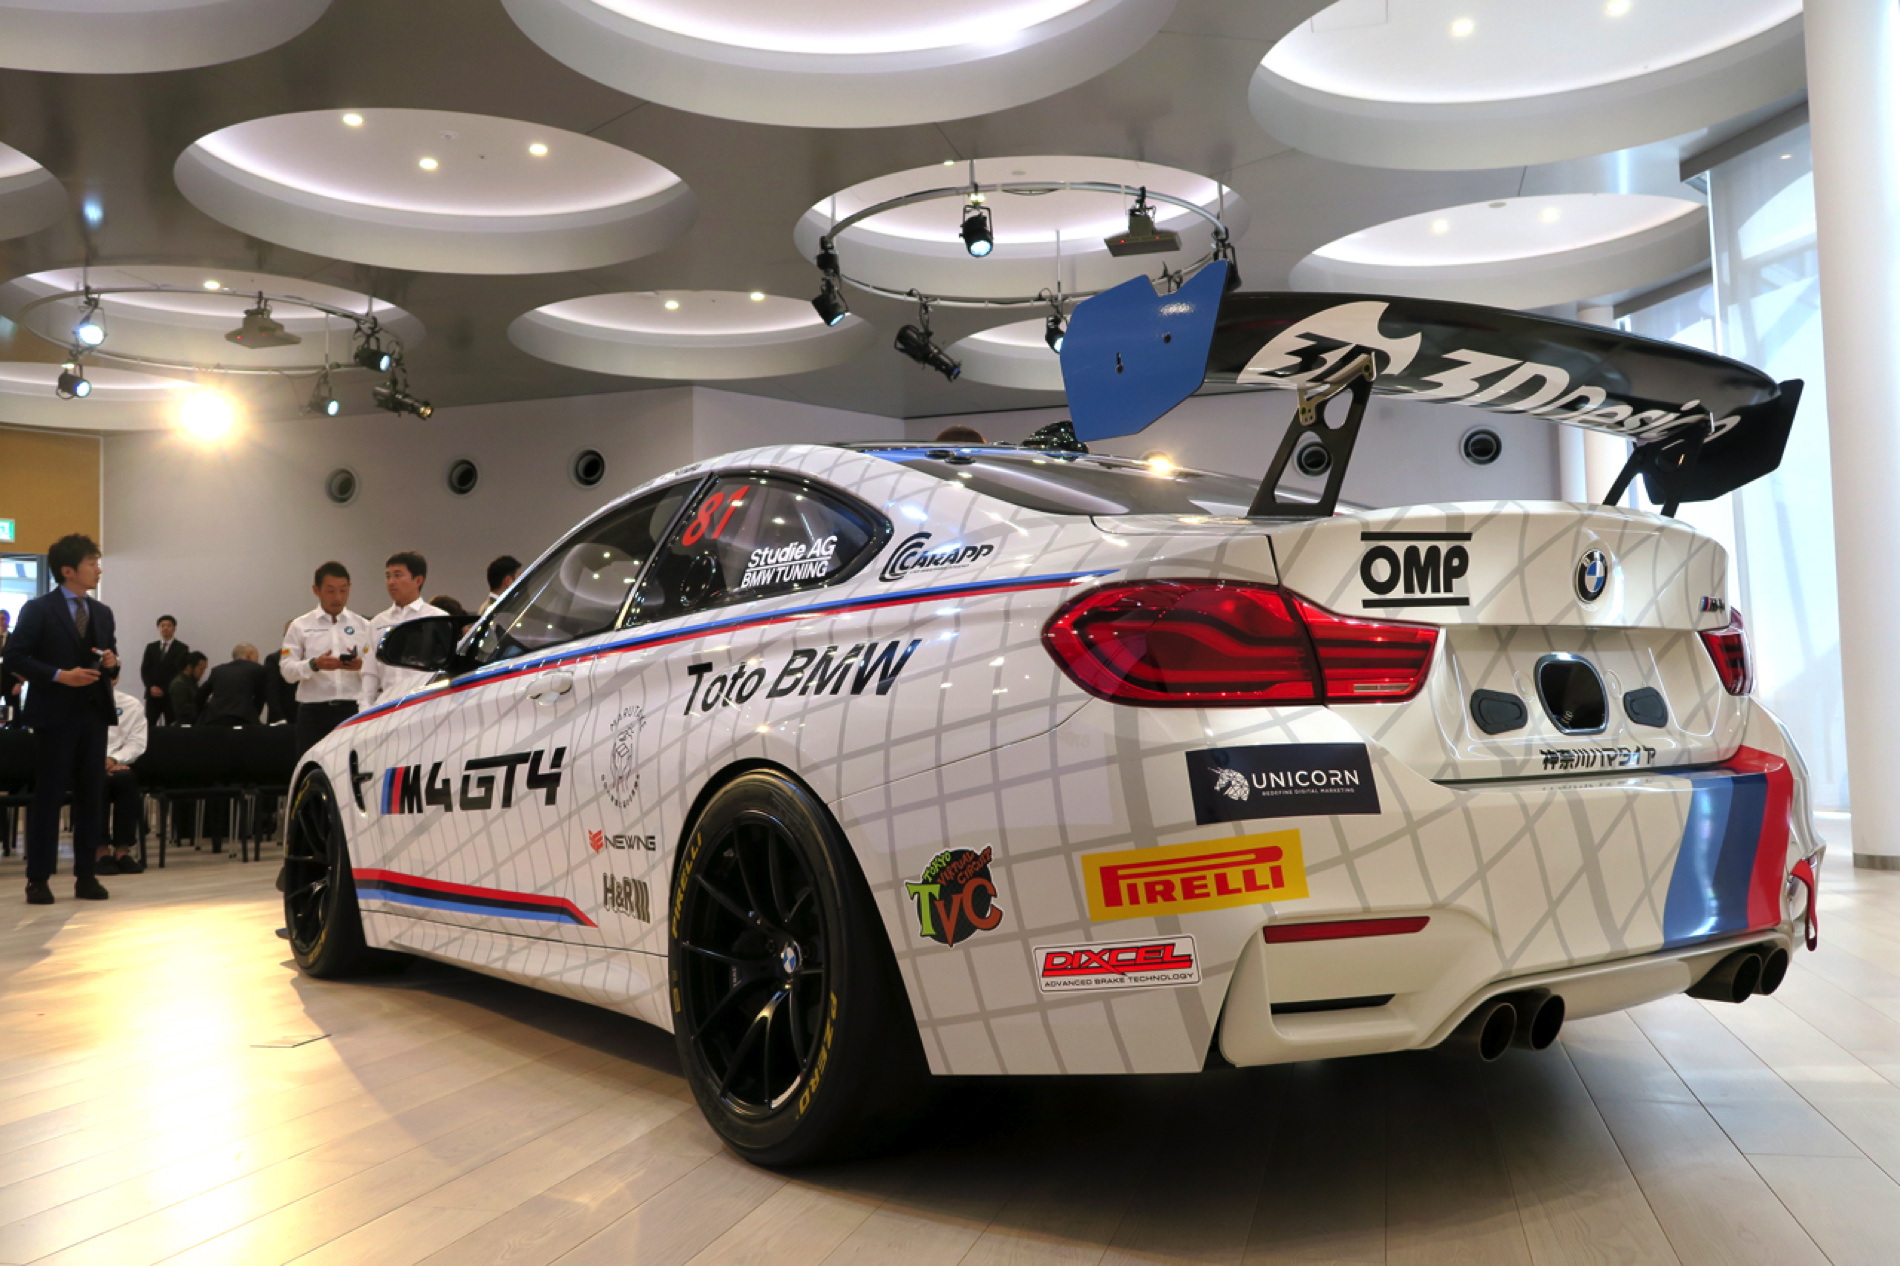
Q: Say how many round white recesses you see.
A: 11